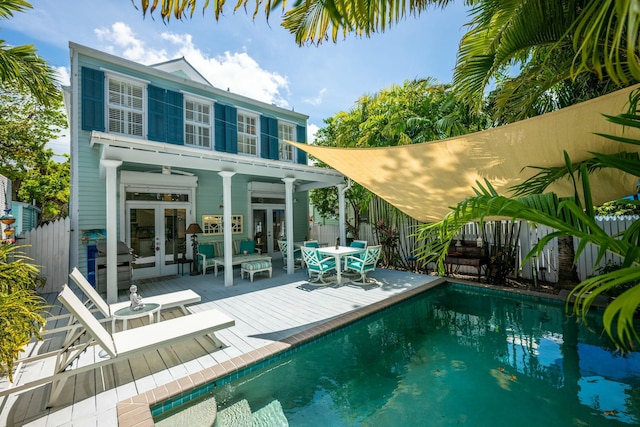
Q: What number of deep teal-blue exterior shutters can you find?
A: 8